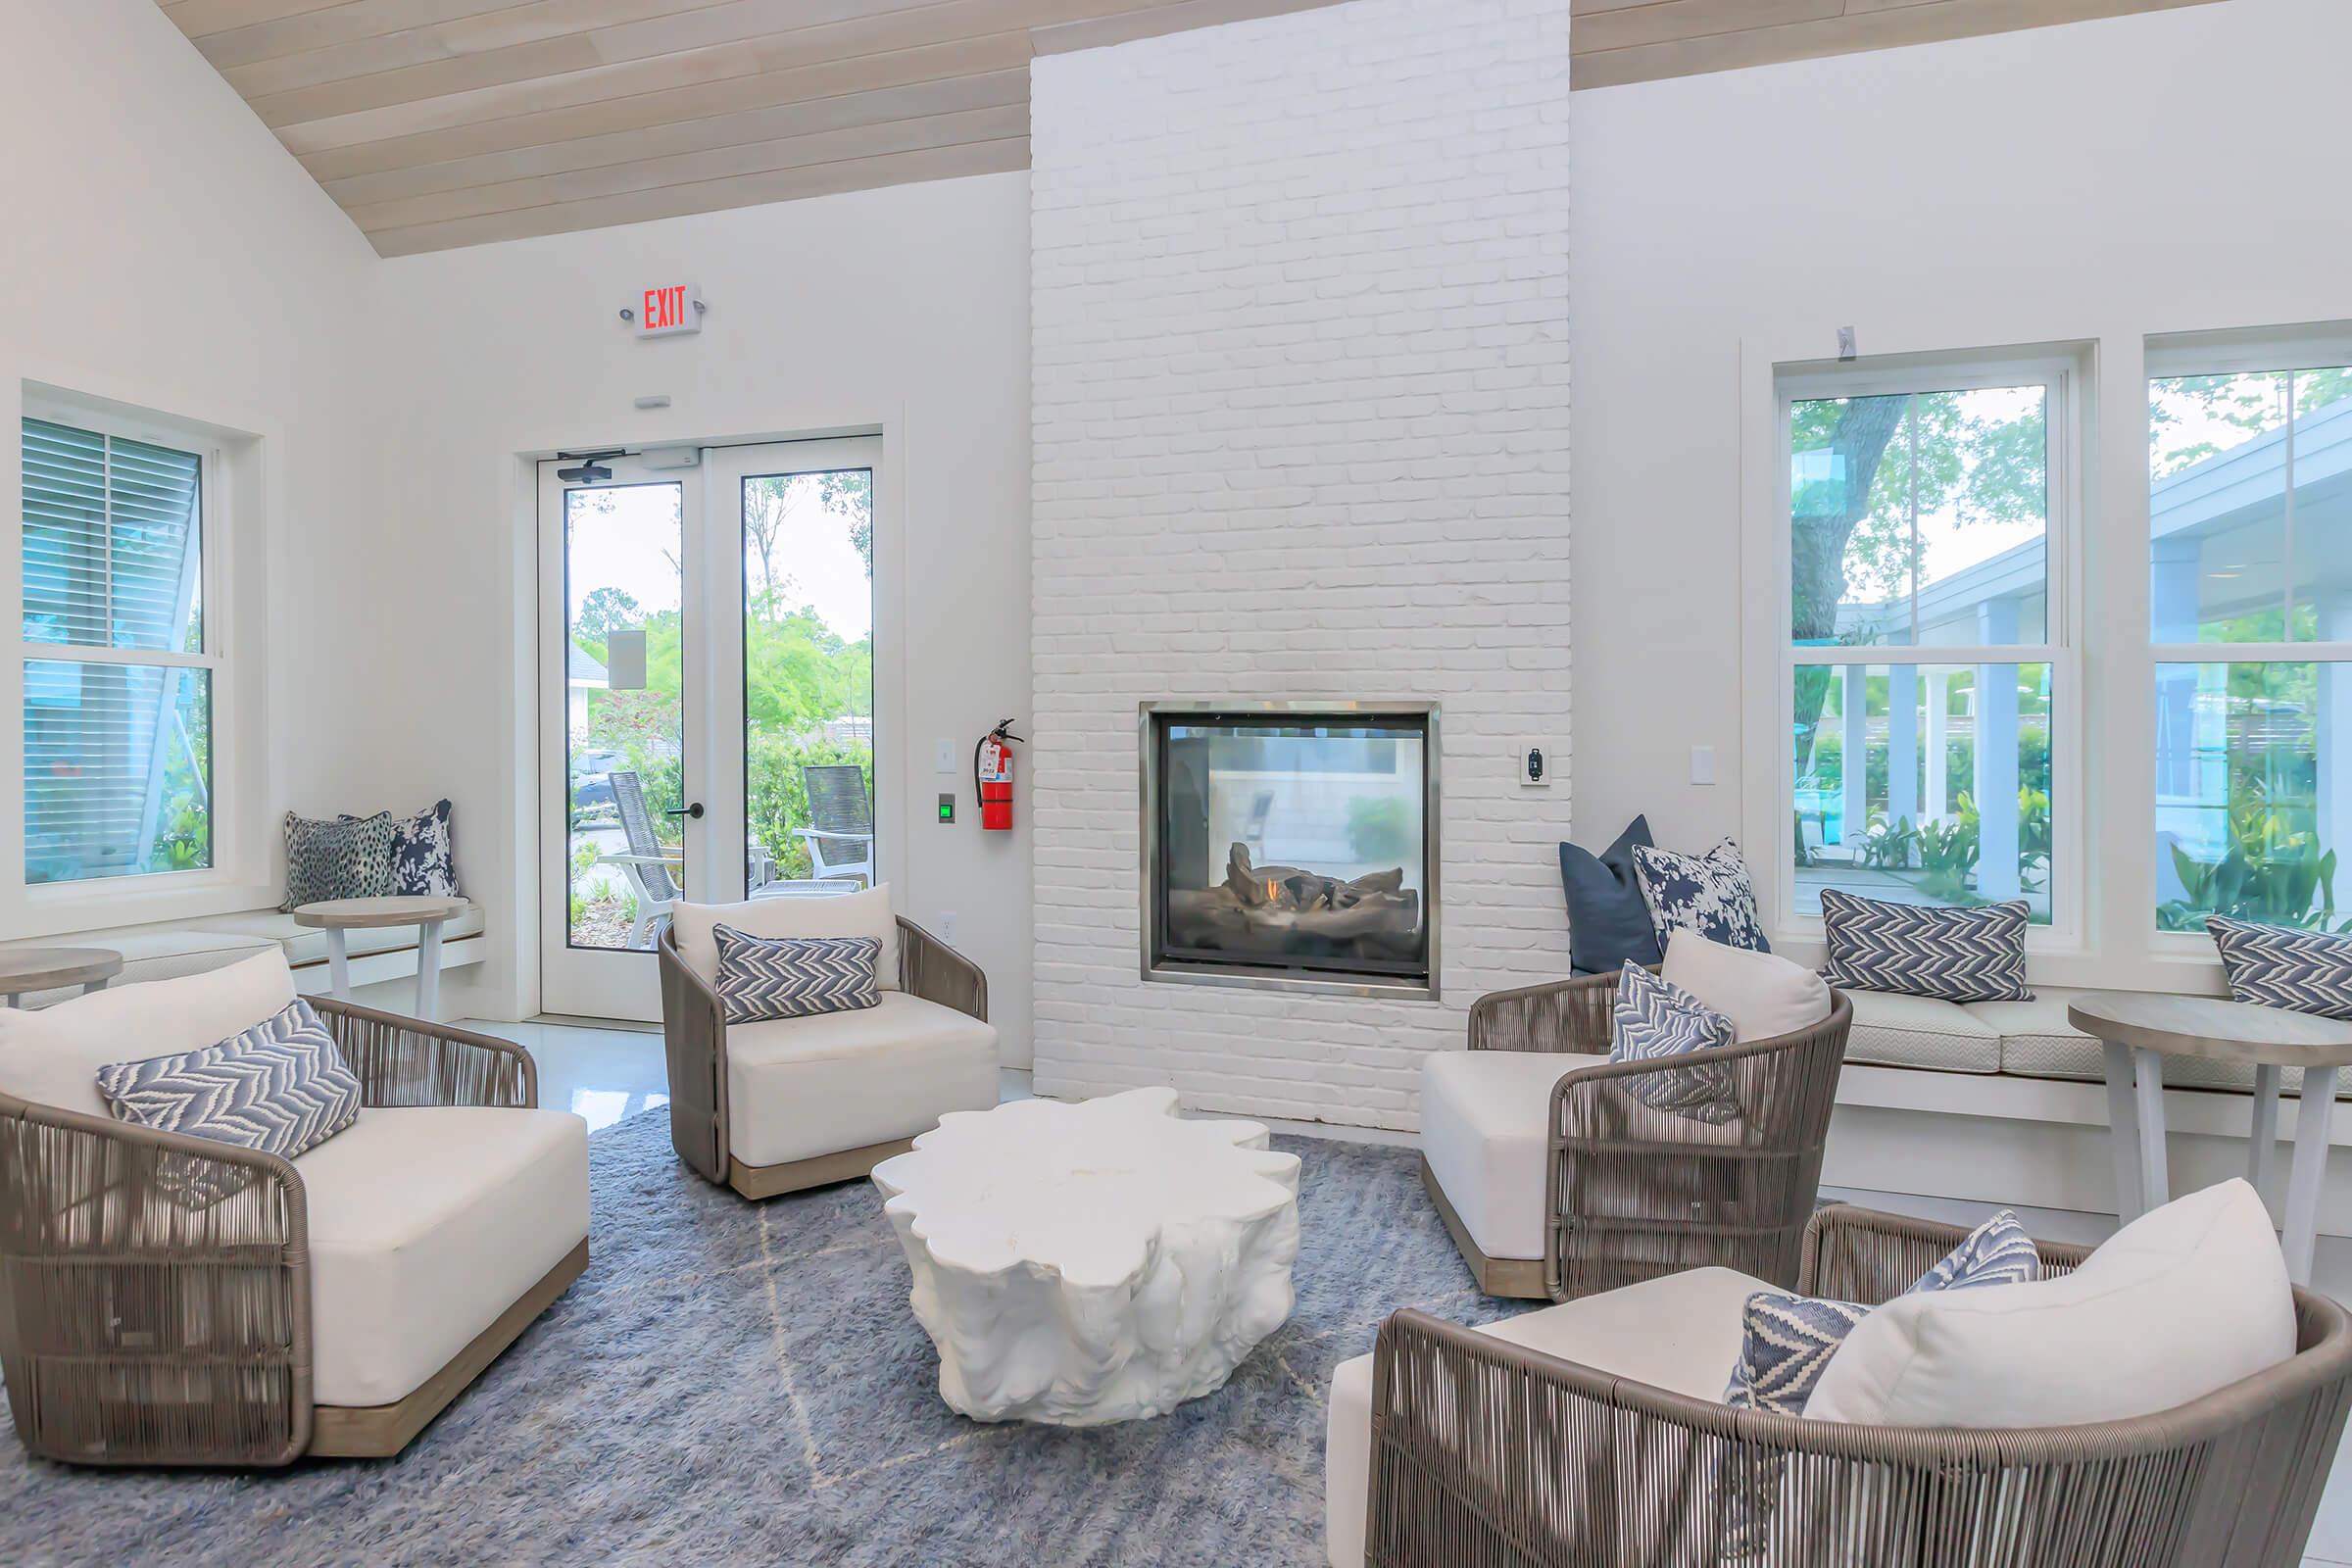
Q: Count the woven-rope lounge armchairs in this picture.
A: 4